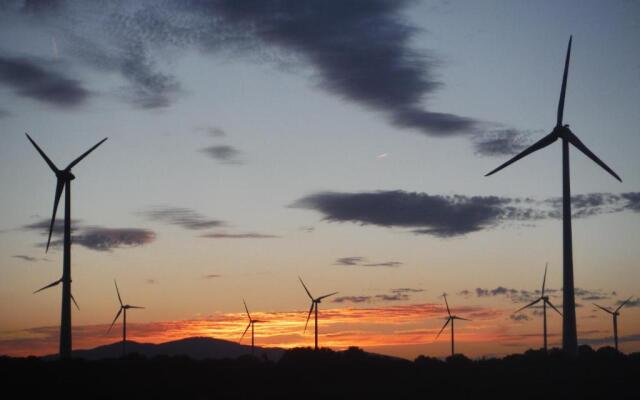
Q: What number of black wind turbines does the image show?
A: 9